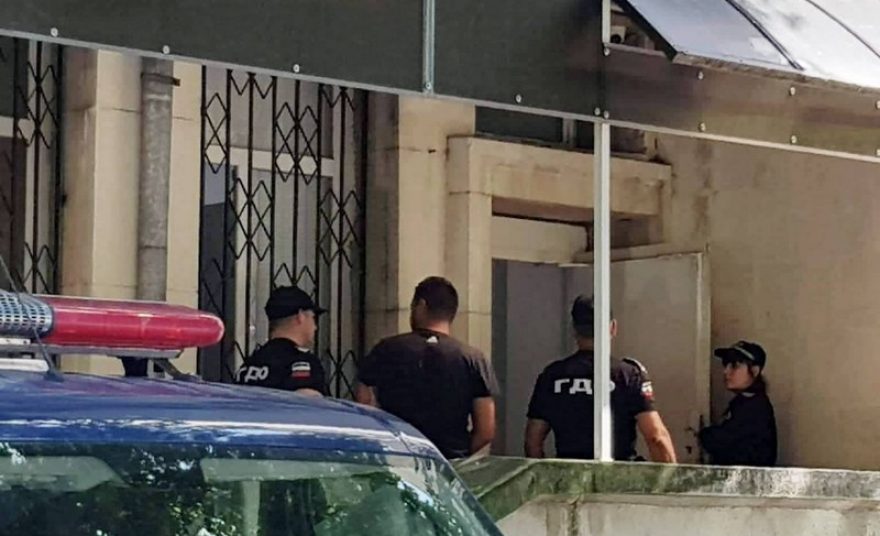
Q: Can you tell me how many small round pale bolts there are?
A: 14